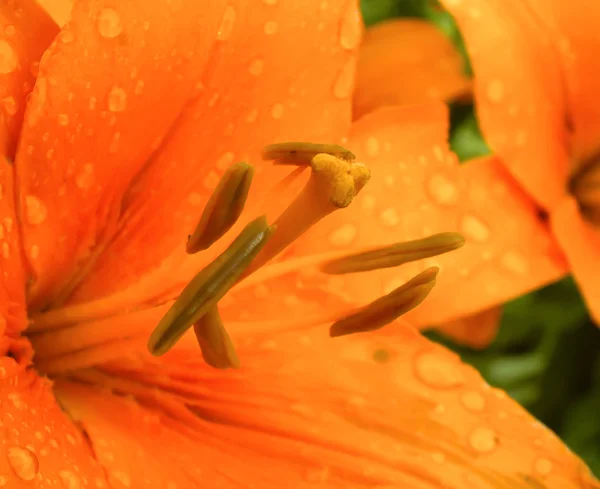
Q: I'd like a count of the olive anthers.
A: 6